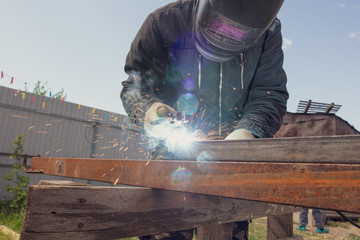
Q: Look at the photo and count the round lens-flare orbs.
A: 4